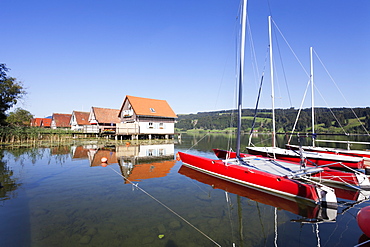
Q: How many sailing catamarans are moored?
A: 3